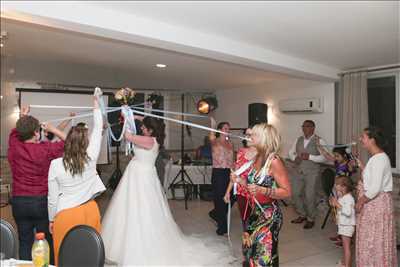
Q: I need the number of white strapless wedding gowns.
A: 1